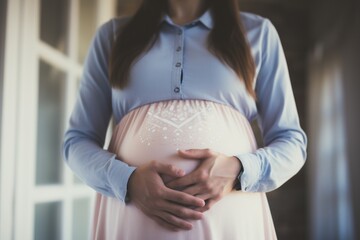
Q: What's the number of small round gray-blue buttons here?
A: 4